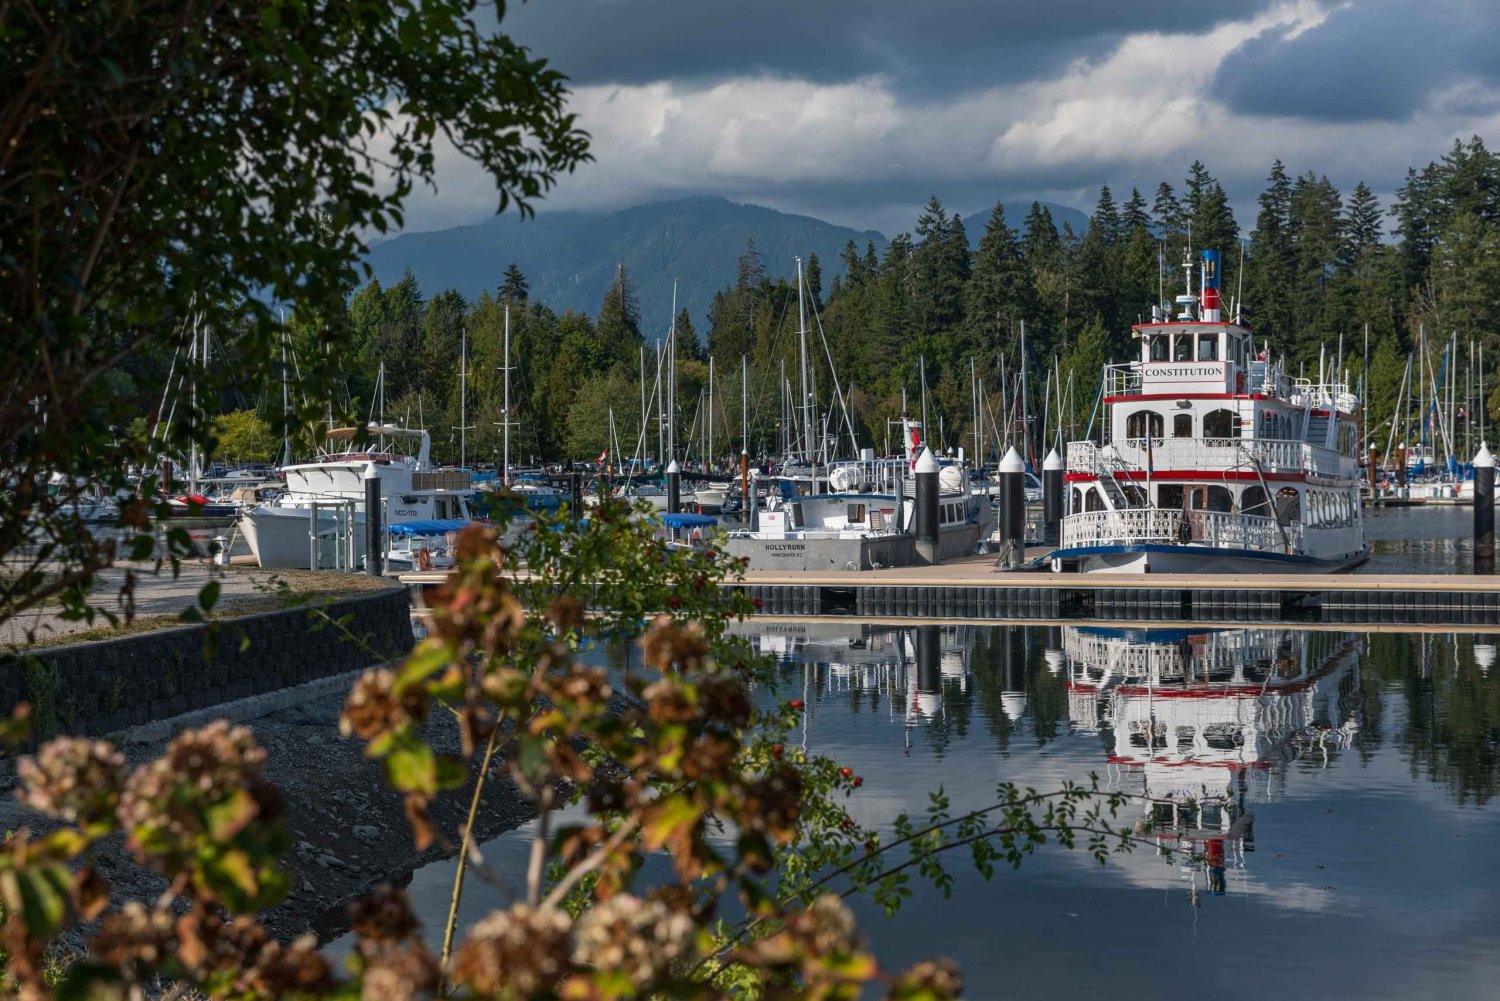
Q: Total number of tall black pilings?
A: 6